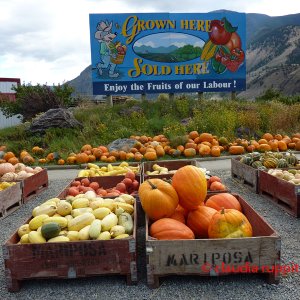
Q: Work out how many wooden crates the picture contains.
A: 10